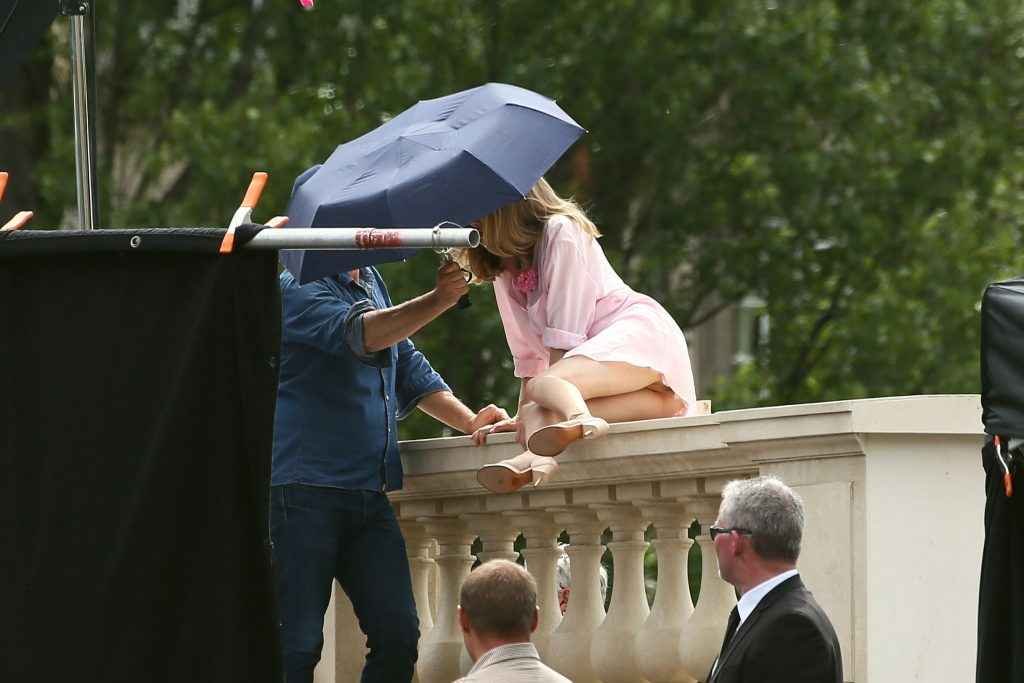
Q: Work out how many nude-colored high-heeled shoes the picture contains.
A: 2